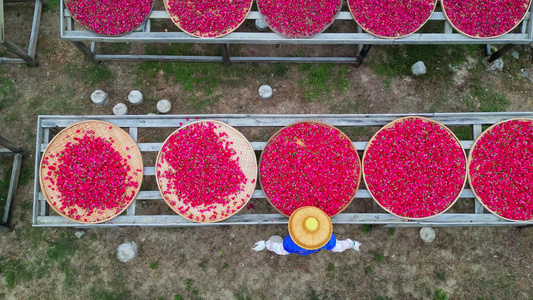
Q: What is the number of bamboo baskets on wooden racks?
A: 10